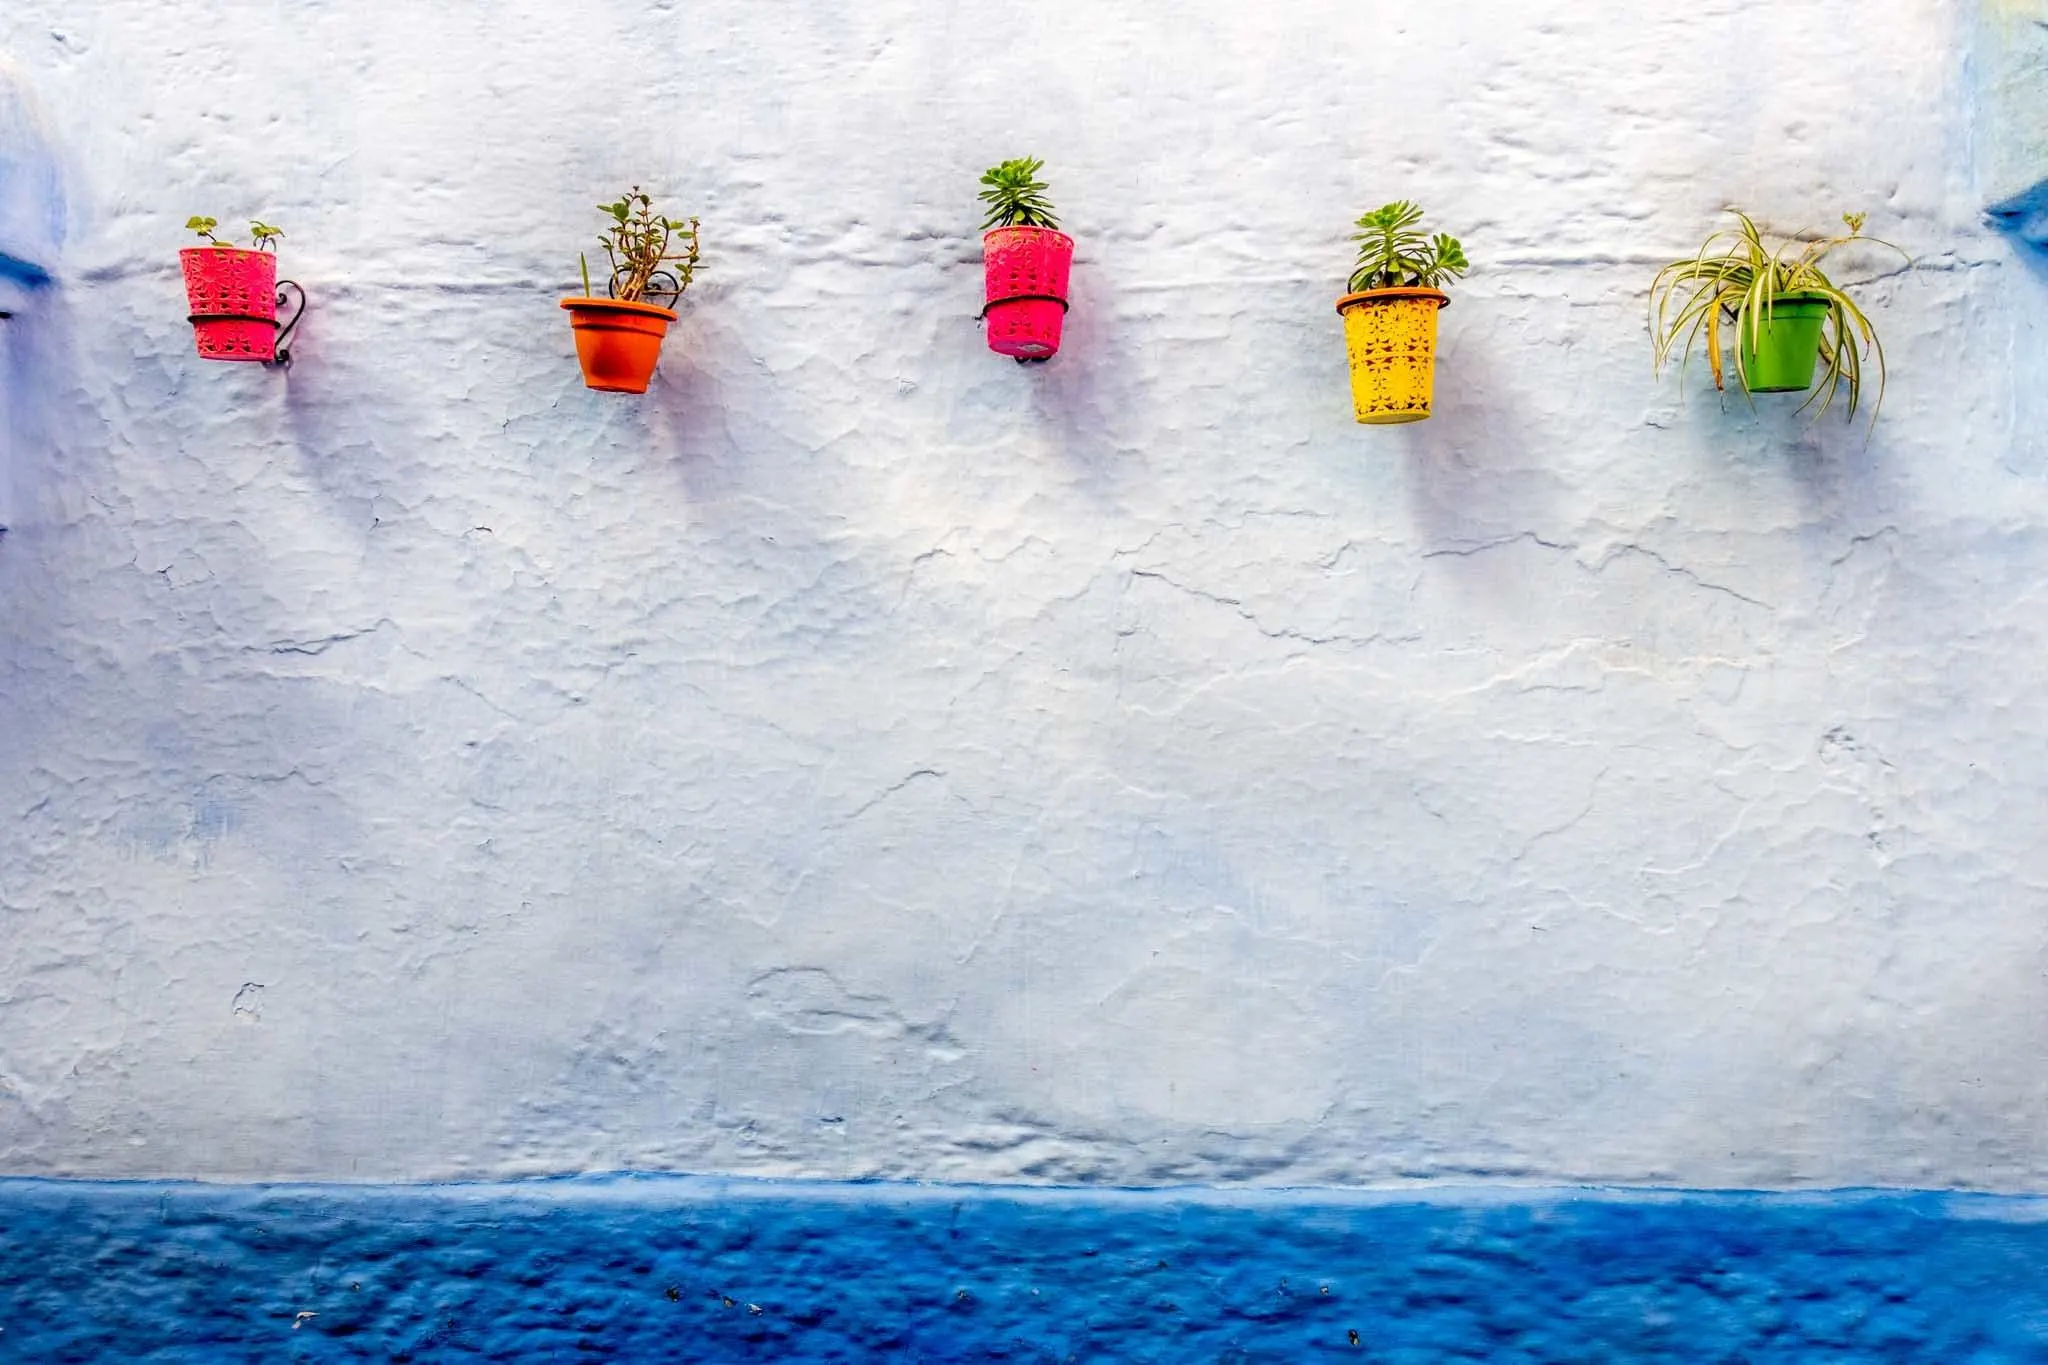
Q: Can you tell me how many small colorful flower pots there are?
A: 5